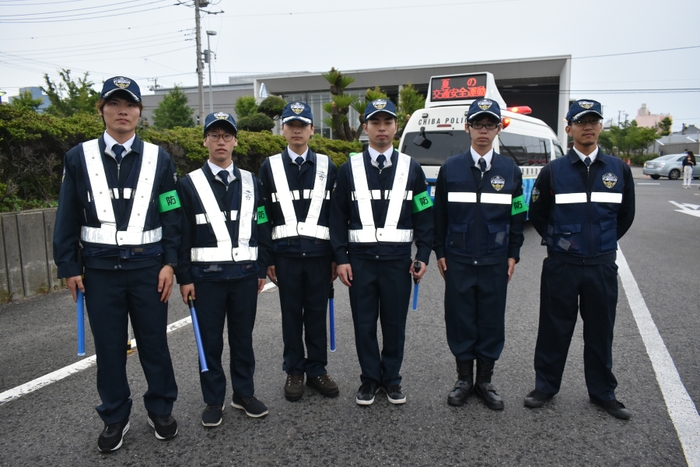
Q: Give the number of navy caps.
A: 6